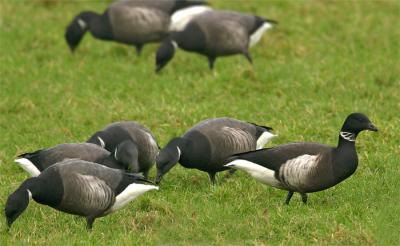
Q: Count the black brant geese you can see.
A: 7